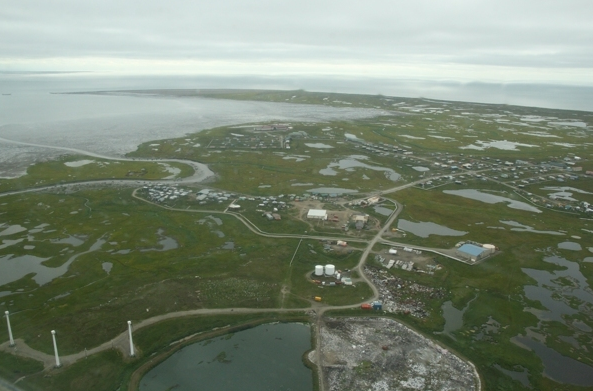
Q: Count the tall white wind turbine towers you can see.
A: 3